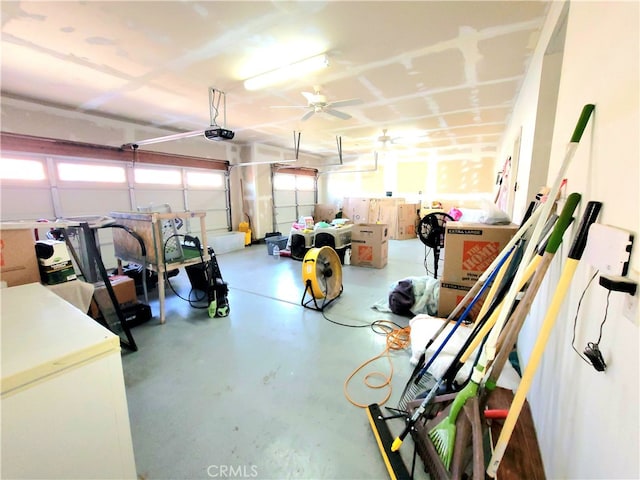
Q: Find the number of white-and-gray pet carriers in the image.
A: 2